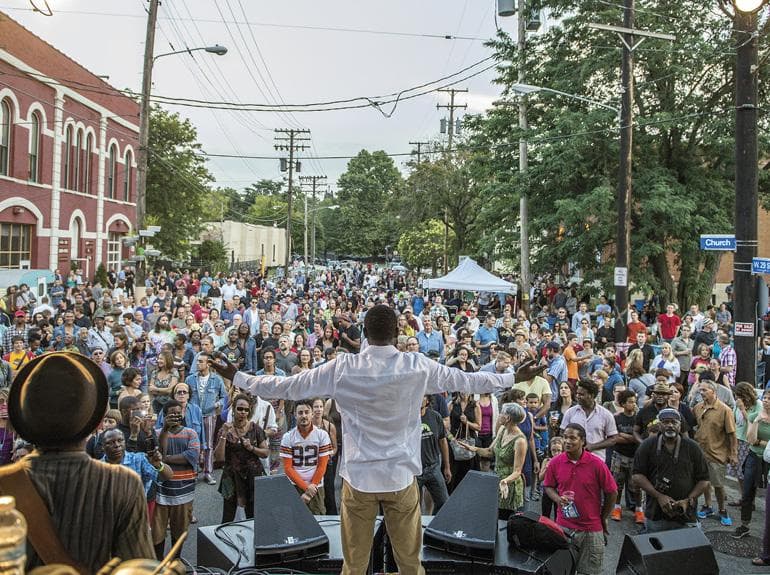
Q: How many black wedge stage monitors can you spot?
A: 3